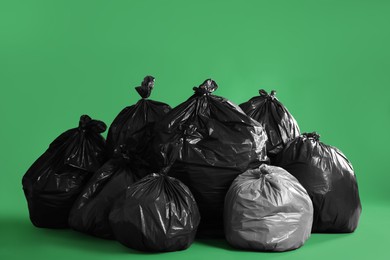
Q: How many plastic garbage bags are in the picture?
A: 8